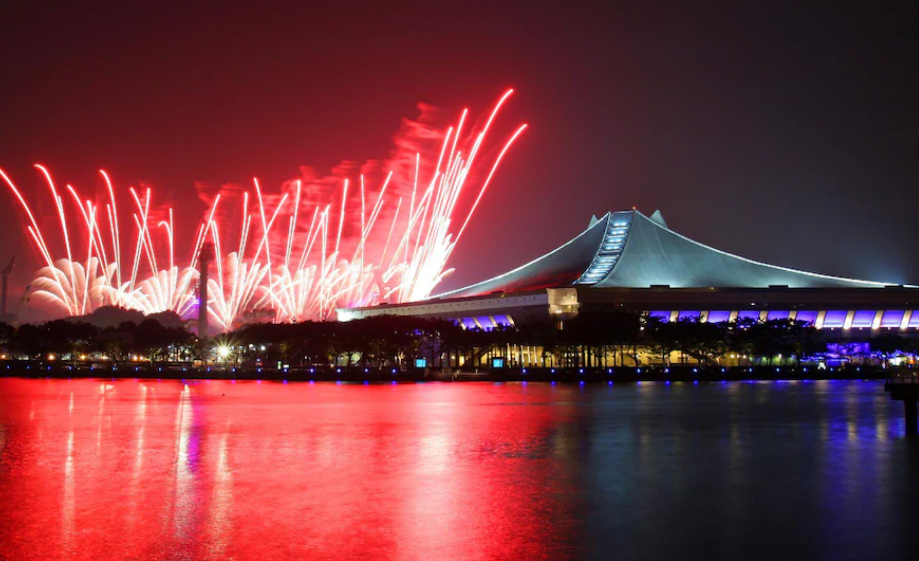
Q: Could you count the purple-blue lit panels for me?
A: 14